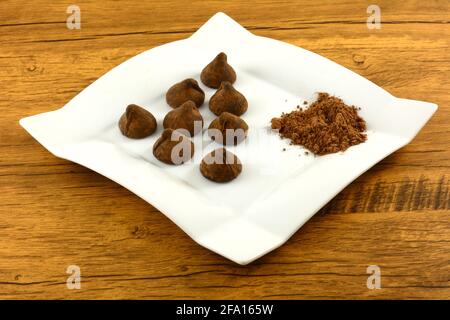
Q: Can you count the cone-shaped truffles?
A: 8